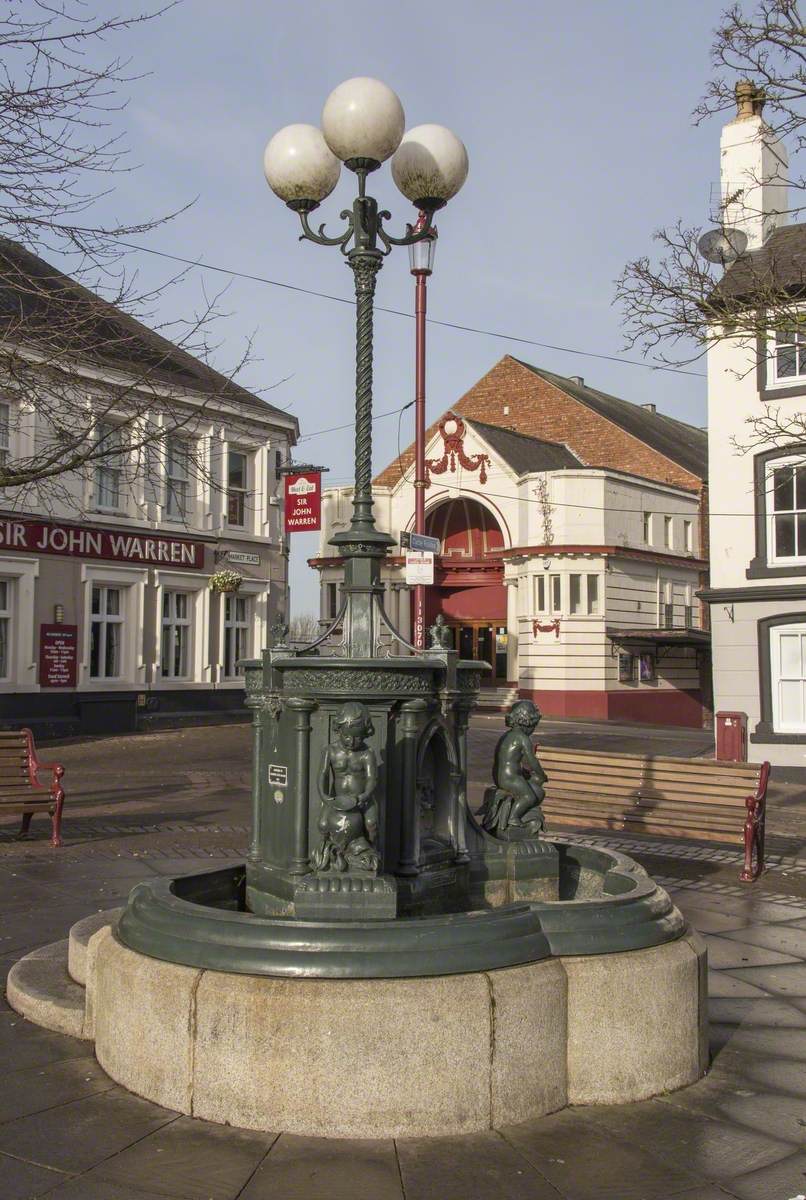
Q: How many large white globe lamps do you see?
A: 3